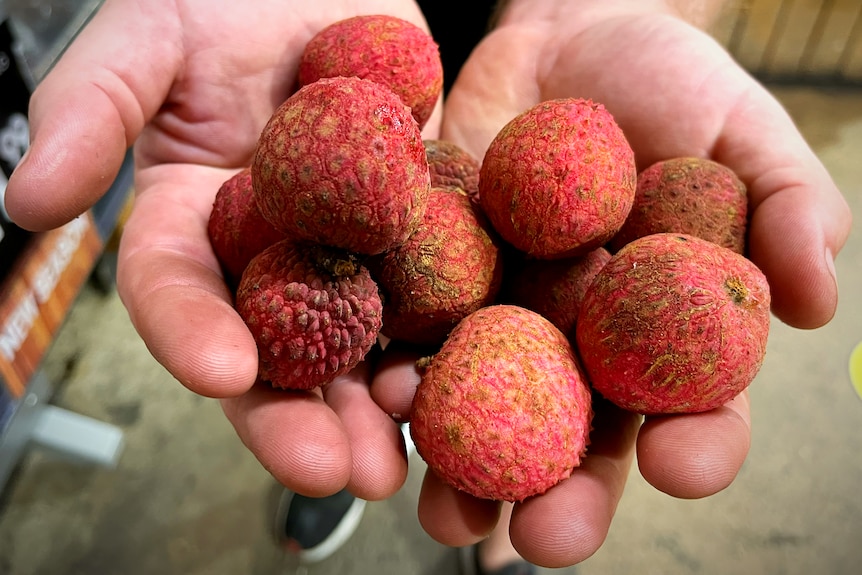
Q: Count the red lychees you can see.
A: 11